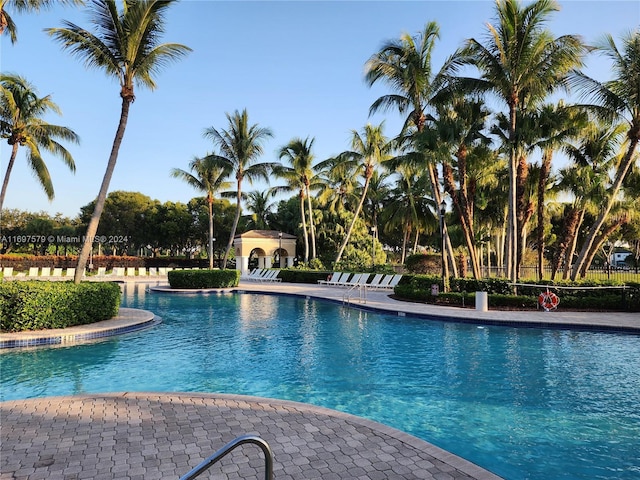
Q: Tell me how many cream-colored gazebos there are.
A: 1